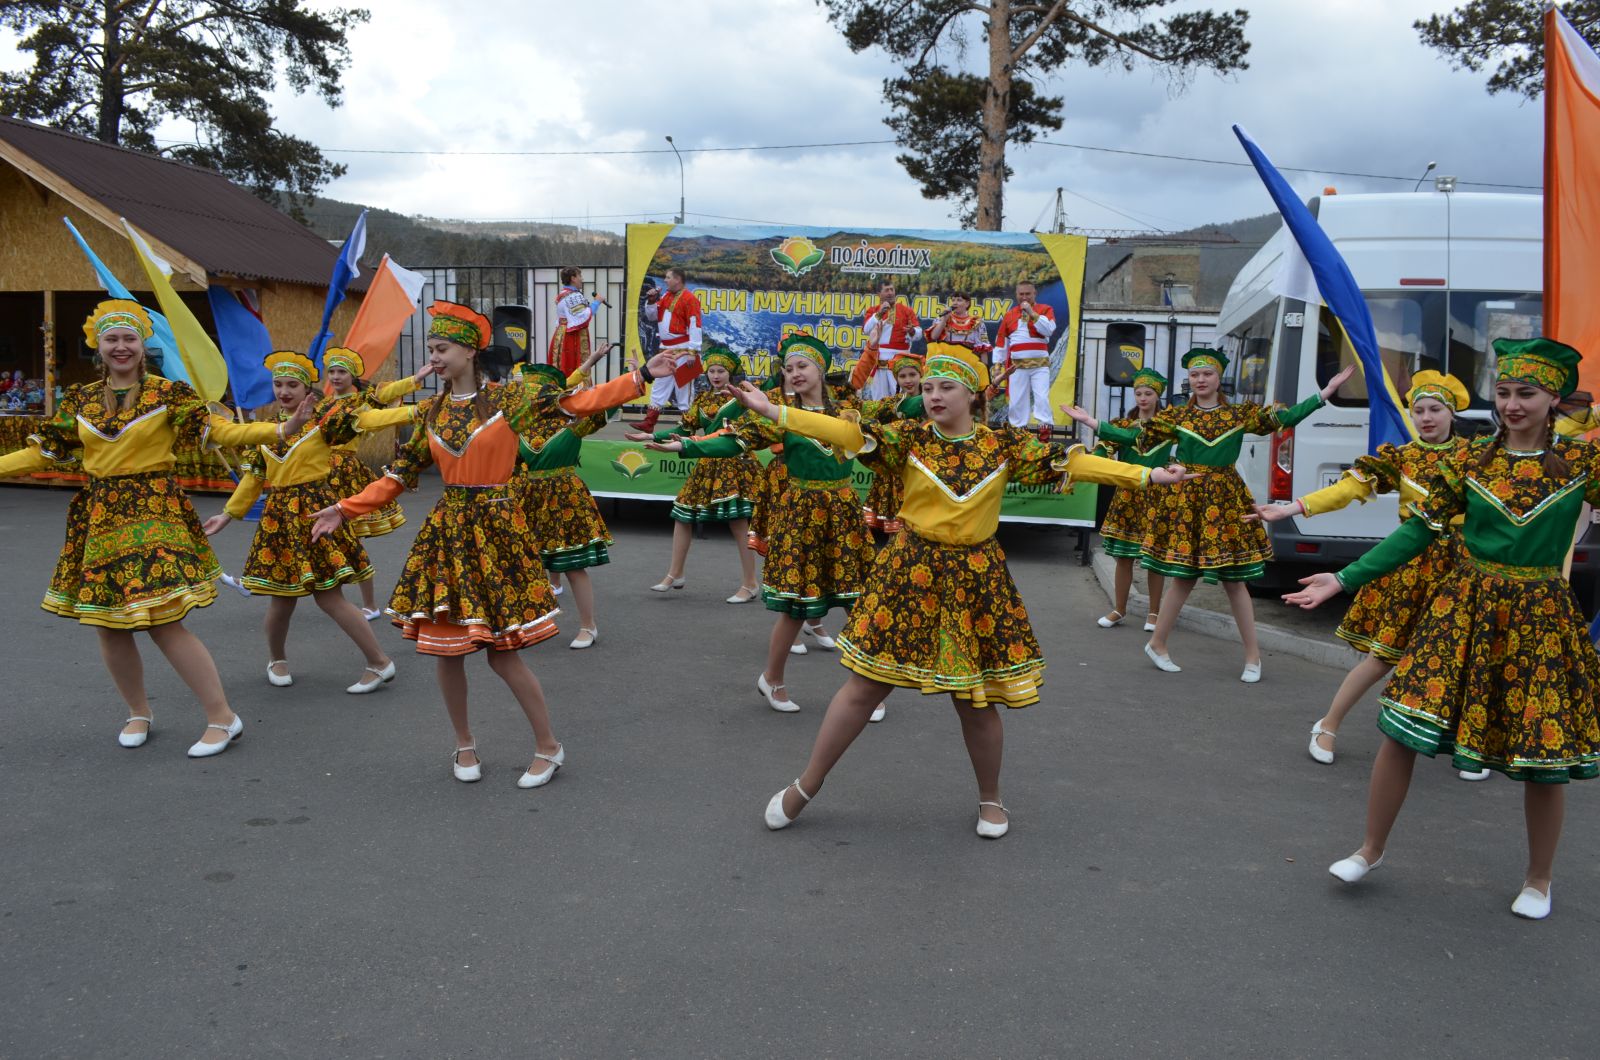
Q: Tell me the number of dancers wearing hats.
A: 13